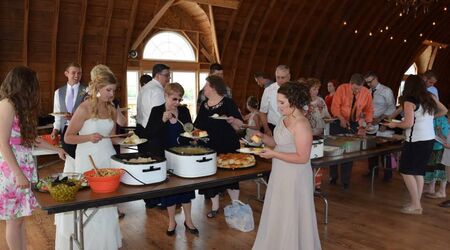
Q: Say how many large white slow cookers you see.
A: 3